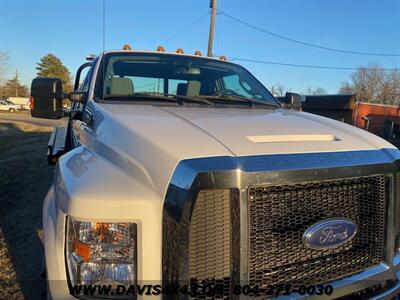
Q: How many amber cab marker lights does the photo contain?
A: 5